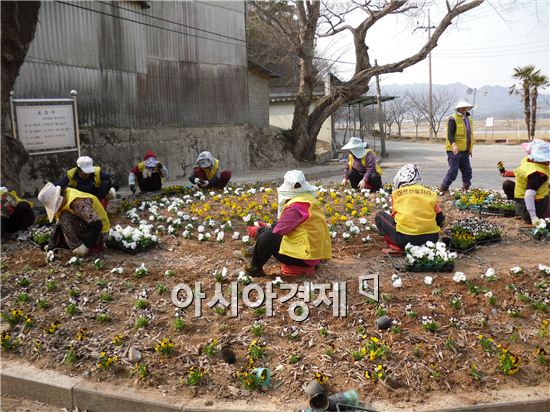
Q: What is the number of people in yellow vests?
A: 10